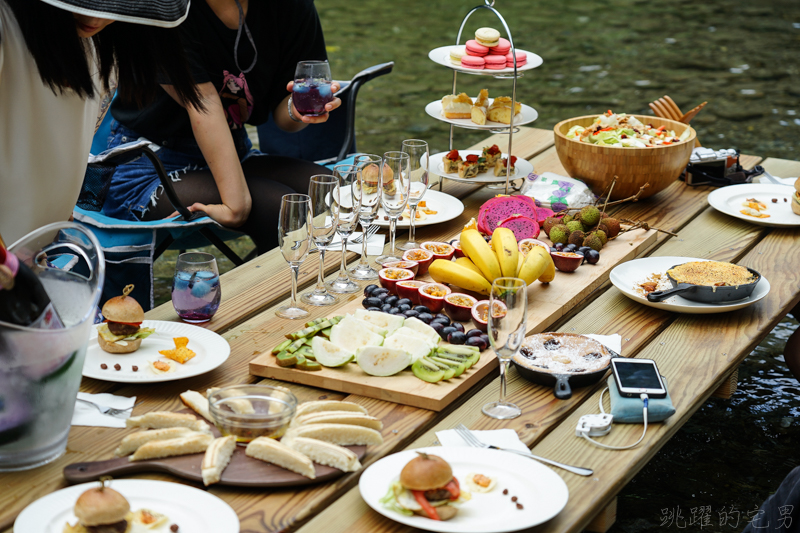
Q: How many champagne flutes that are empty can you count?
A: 7